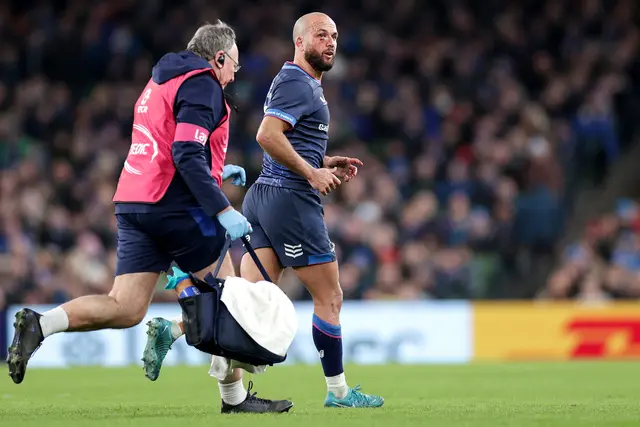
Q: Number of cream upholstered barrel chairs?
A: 0